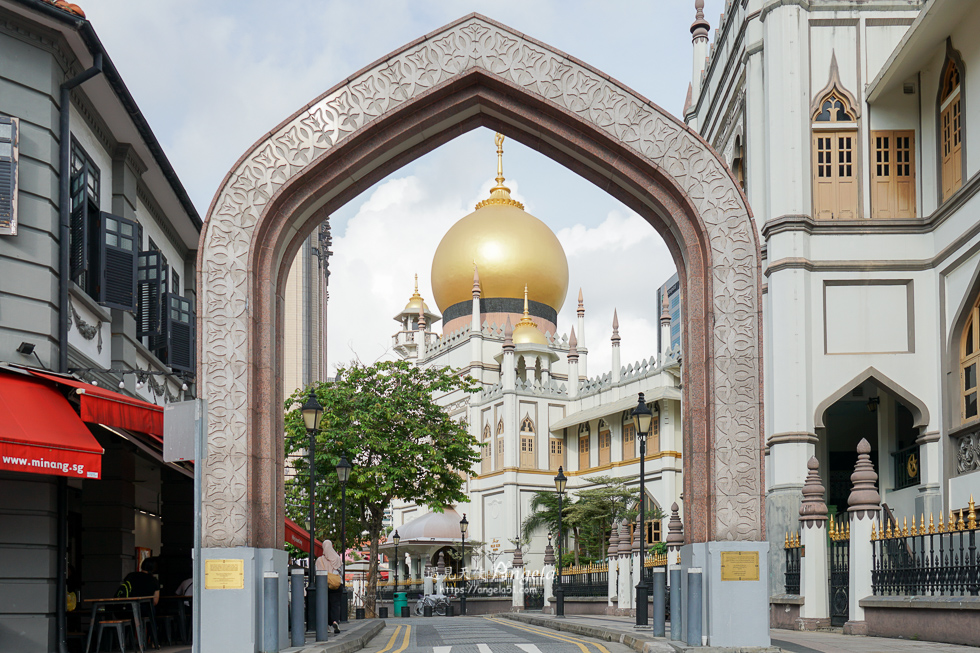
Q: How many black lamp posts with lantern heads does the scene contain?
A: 6